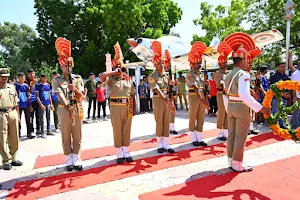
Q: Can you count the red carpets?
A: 3